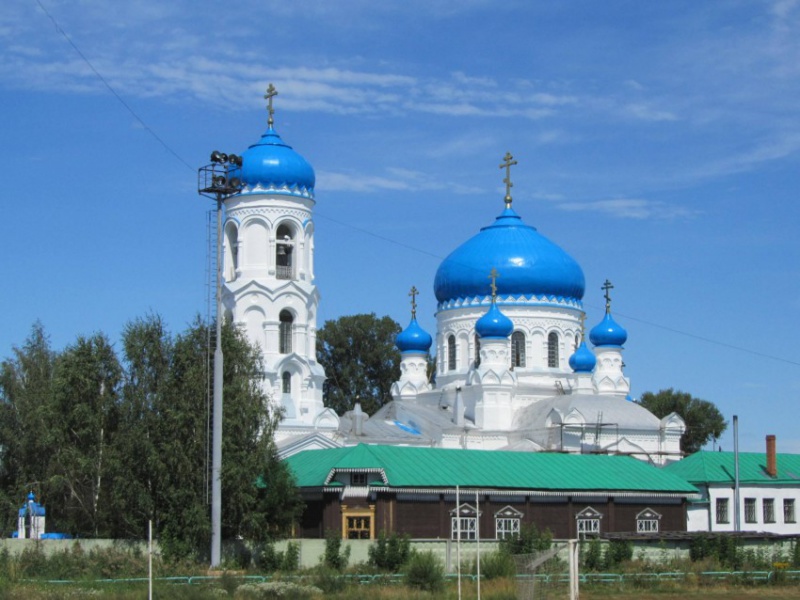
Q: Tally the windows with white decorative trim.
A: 4